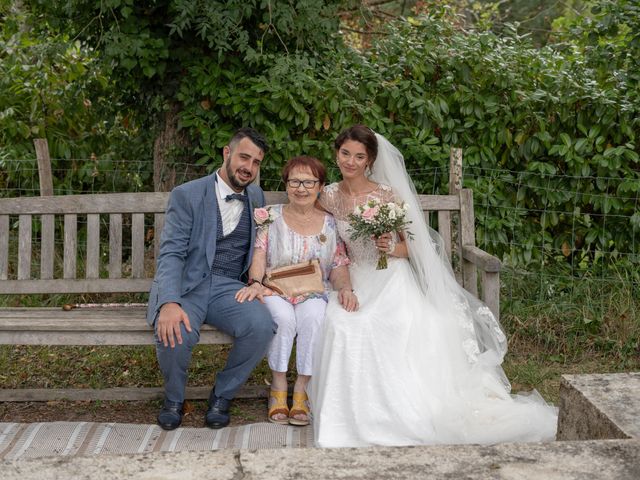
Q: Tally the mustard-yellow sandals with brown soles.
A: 2